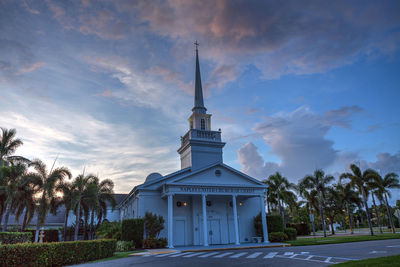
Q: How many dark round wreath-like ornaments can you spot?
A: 3